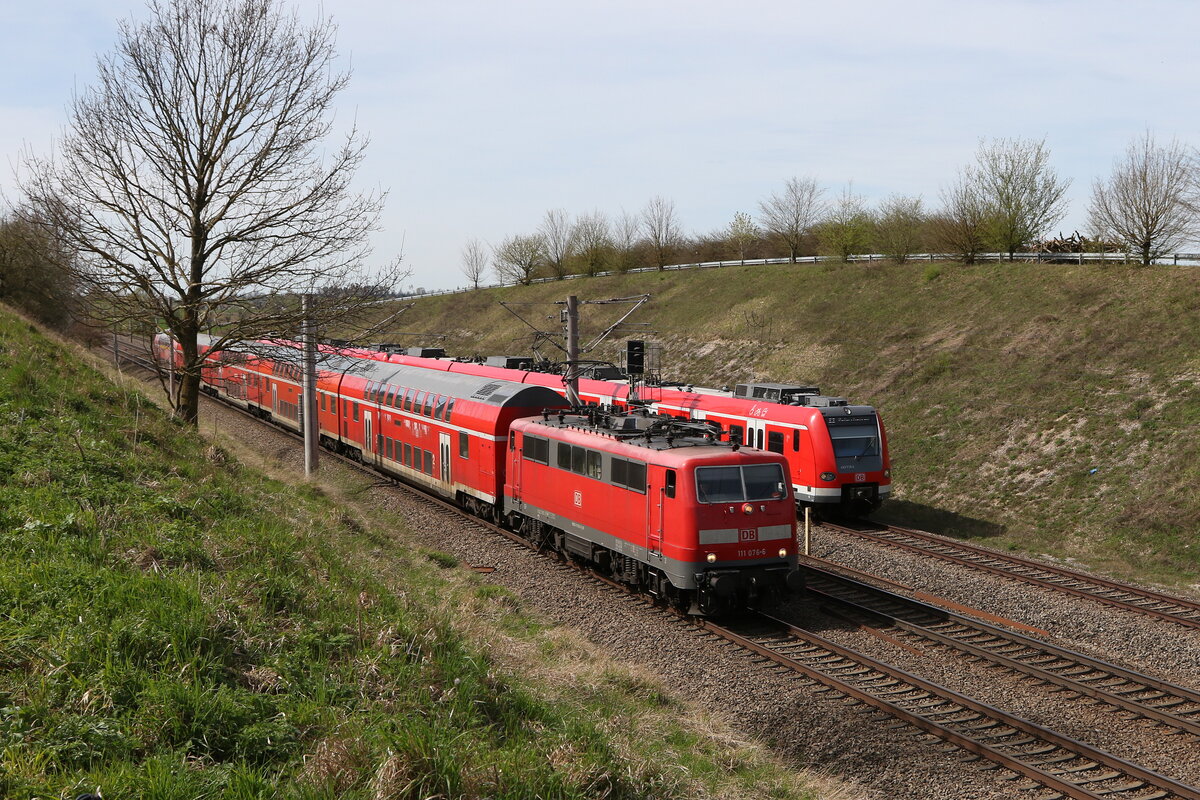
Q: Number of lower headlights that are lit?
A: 2